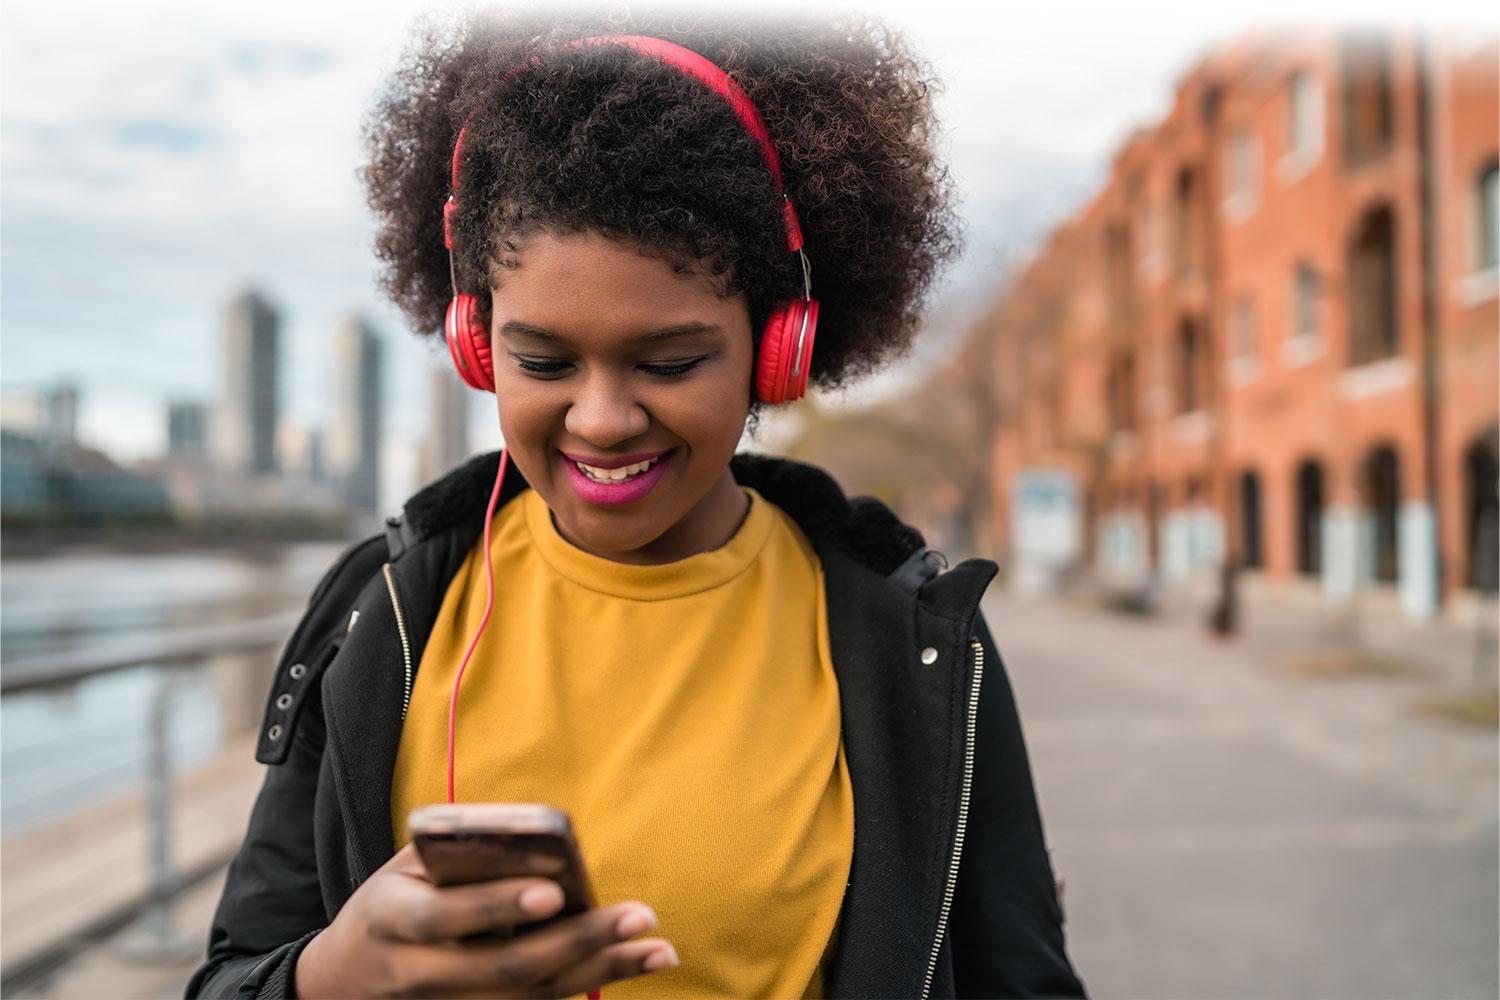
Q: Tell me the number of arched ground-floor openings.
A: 4